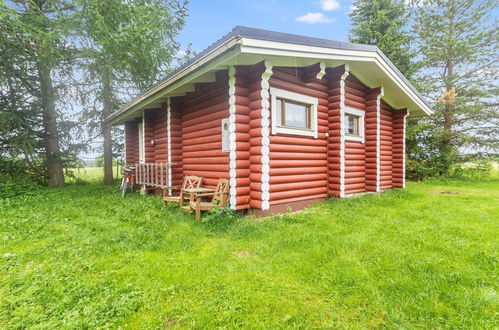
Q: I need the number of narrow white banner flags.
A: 0